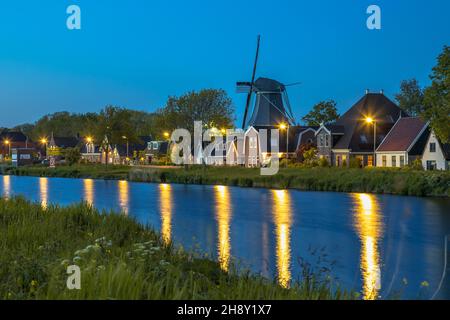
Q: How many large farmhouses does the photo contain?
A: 1